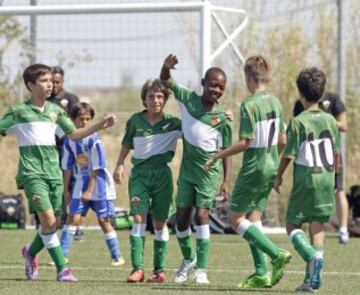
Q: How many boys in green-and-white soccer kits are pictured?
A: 5